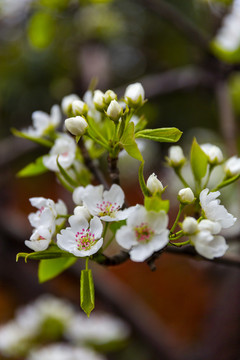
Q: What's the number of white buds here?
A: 13